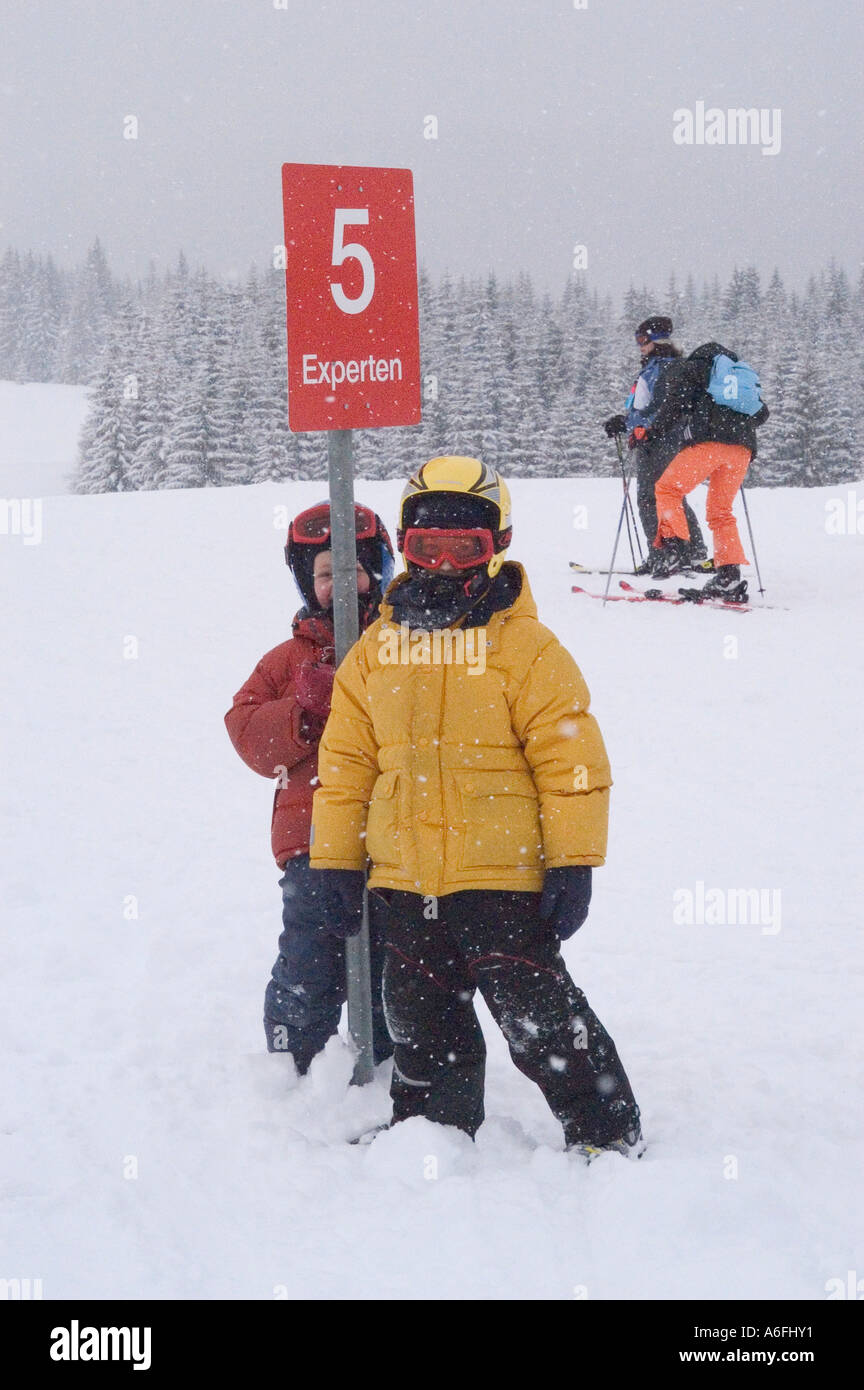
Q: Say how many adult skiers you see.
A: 2